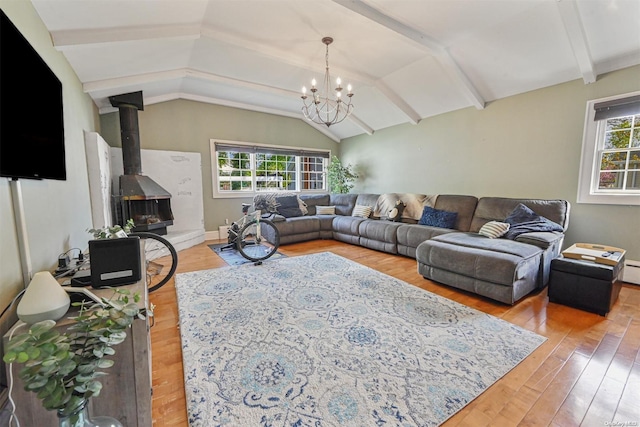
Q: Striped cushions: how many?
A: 3